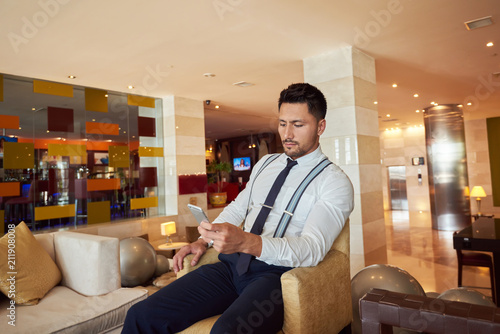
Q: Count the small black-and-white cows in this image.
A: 0